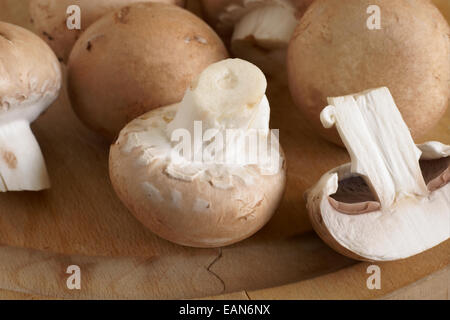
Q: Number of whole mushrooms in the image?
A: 6